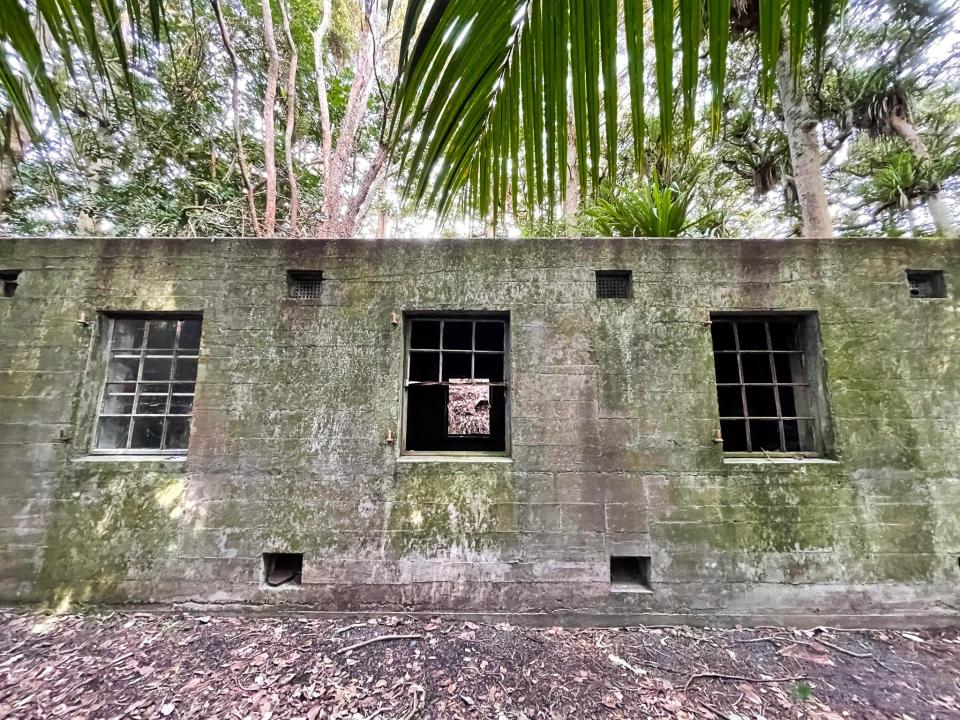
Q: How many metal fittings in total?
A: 6